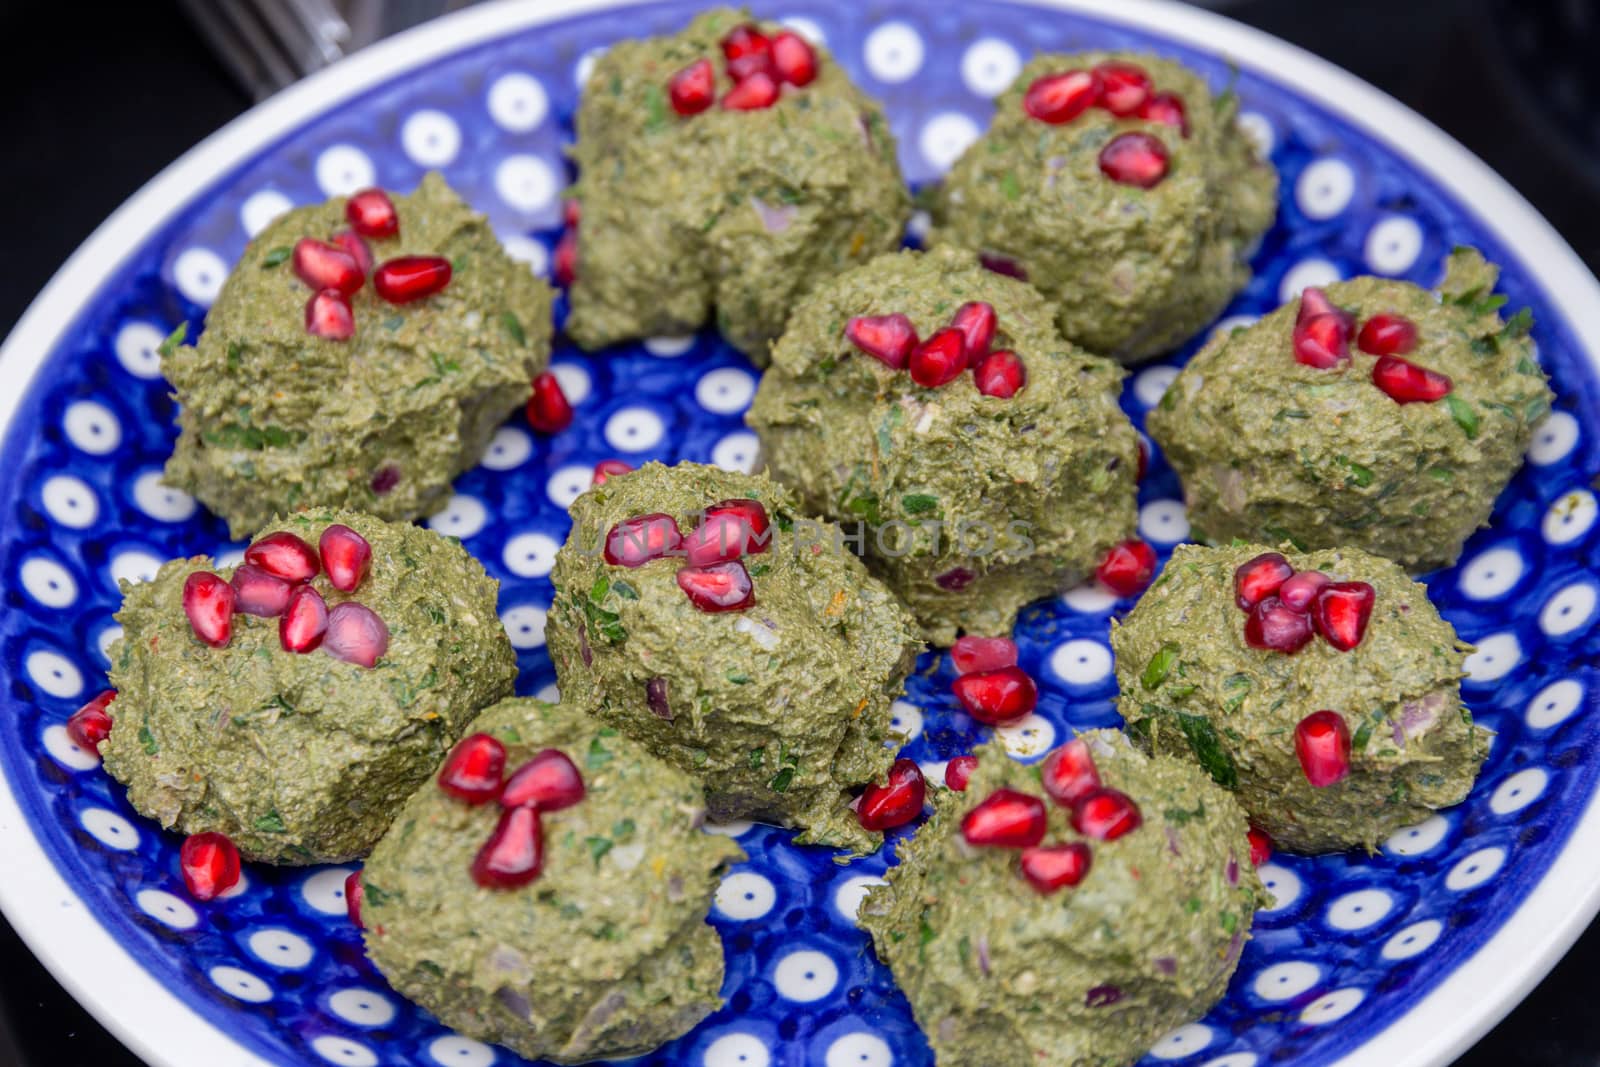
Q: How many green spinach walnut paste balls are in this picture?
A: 10